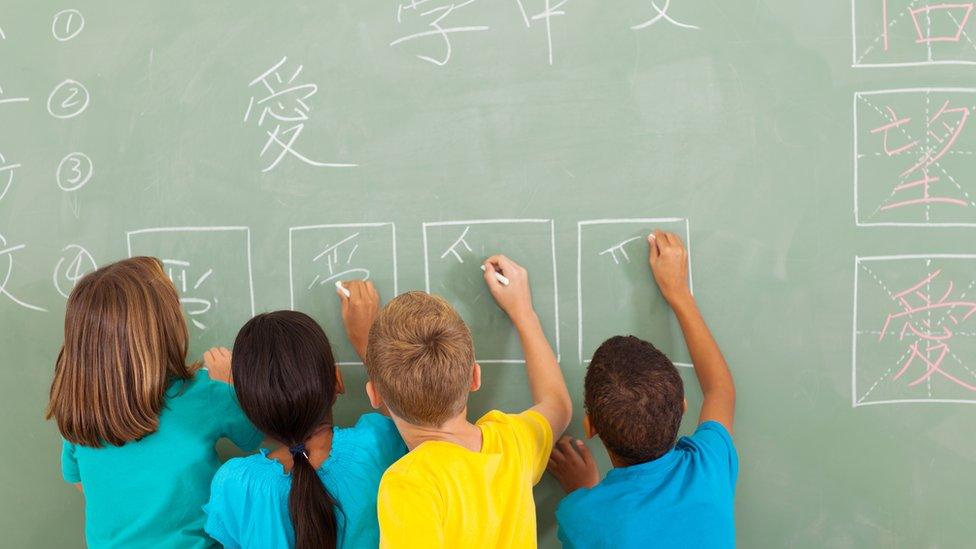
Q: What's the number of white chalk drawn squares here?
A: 7